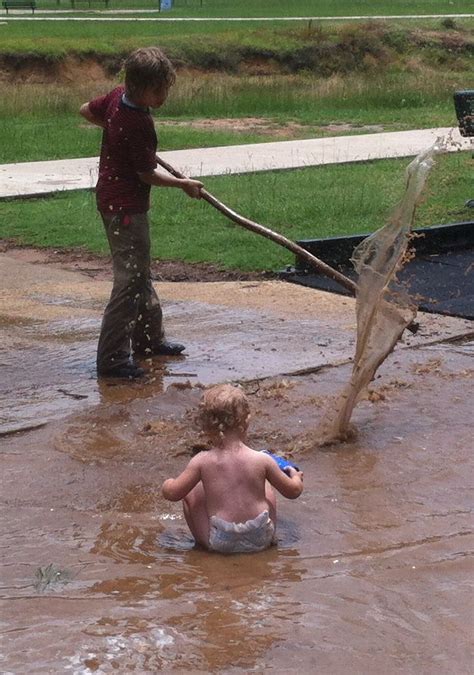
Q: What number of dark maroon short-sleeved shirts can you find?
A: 1